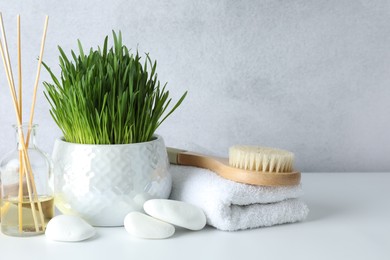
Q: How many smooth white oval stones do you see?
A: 3